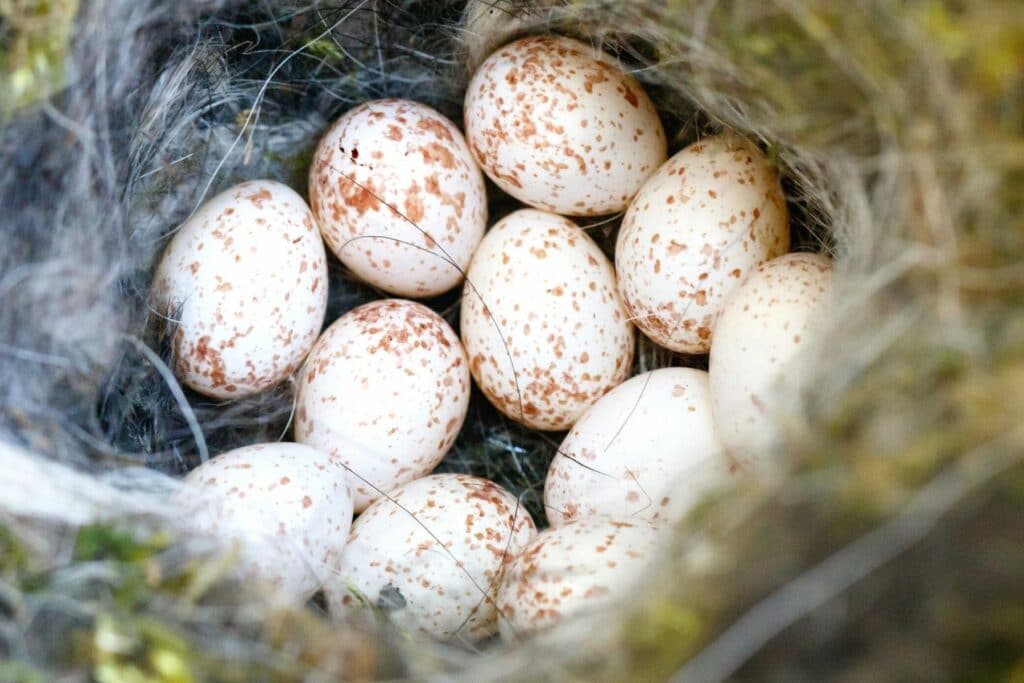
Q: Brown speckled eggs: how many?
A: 11